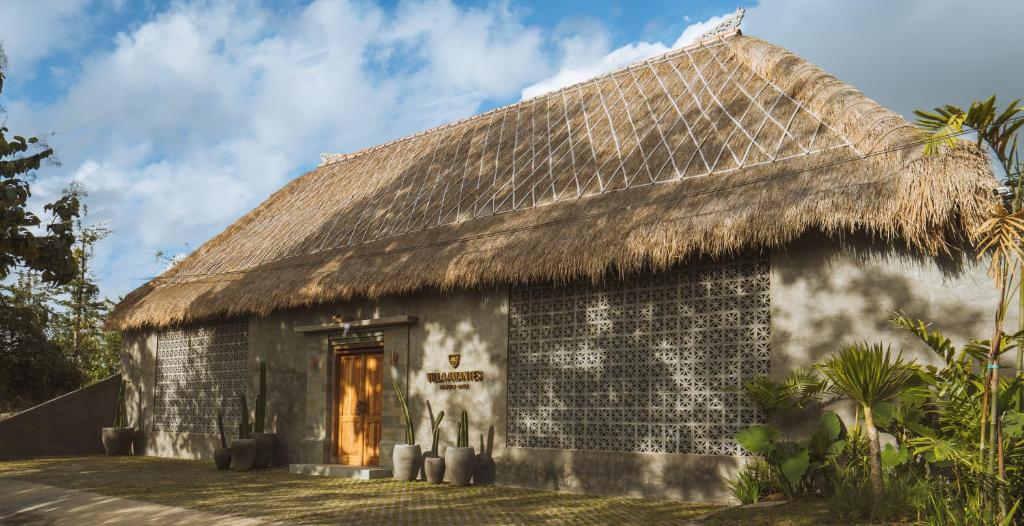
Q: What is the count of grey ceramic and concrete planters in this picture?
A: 7